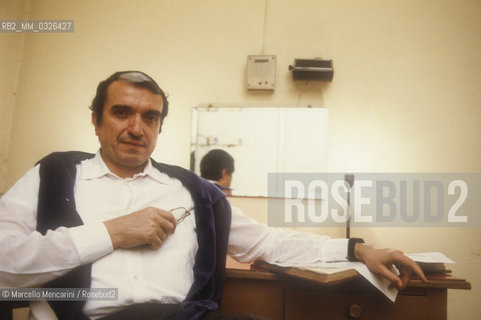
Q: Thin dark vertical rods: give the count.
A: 1